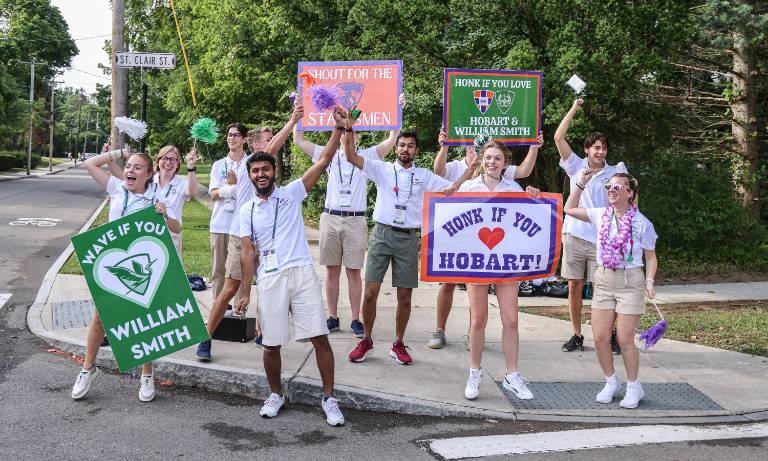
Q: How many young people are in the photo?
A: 11